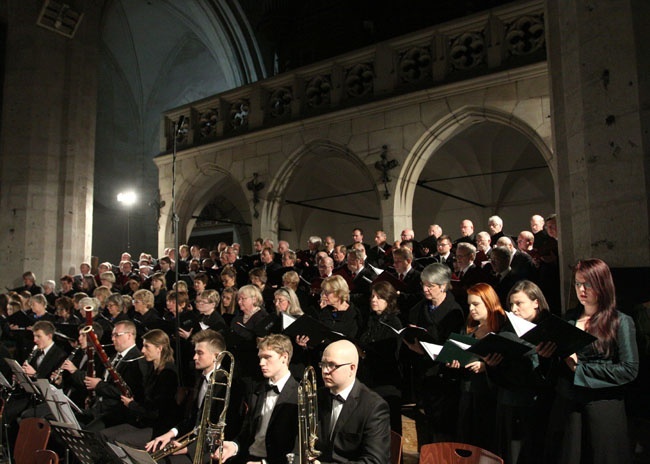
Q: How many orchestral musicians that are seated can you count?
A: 7